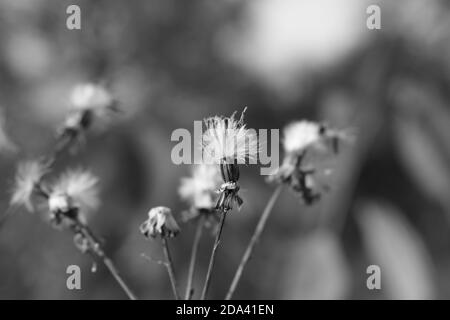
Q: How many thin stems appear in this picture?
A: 5